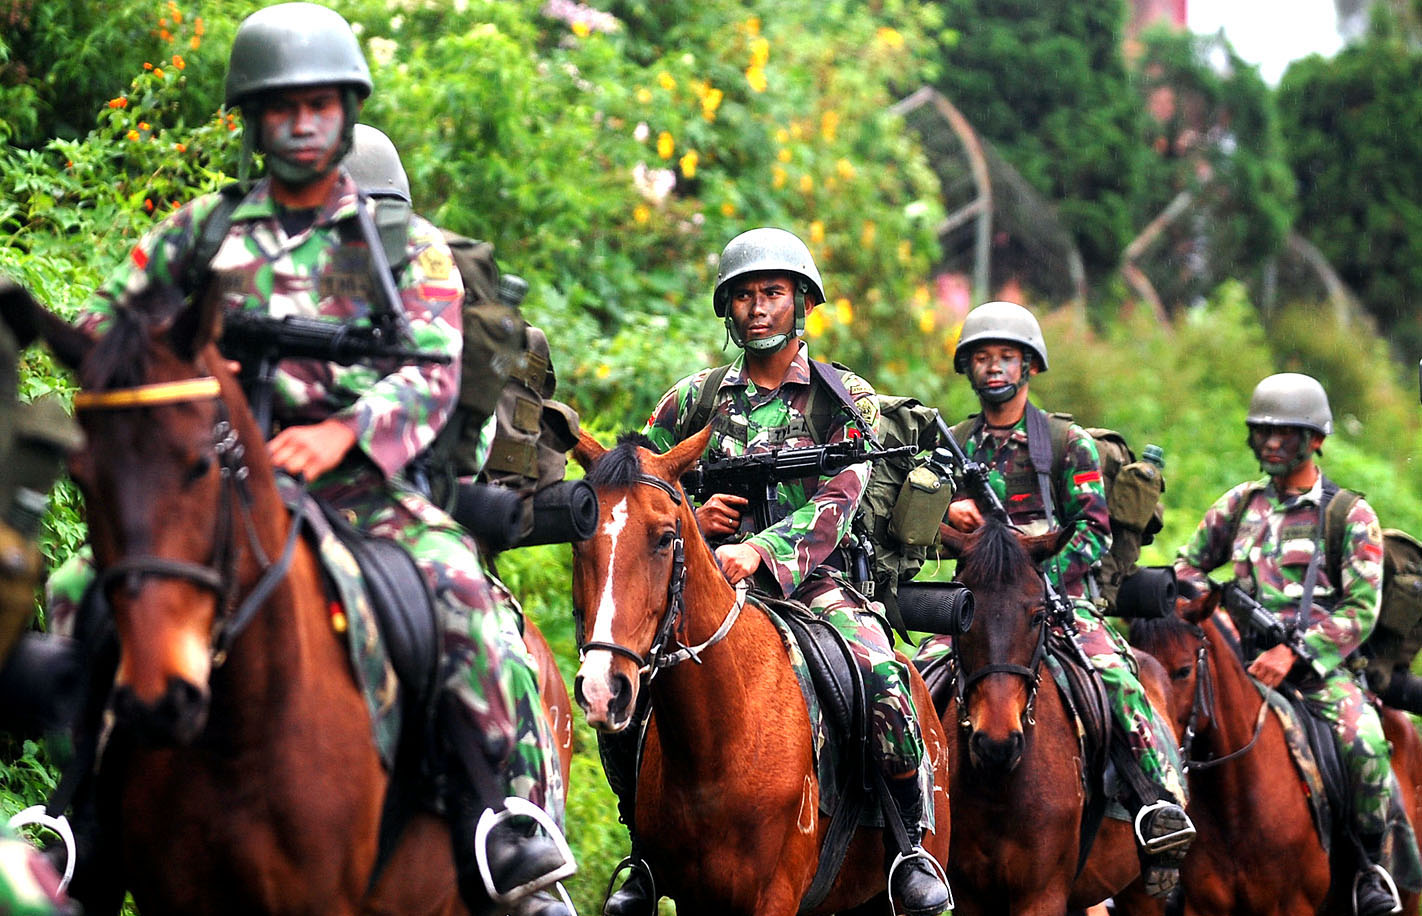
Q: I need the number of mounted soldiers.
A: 5